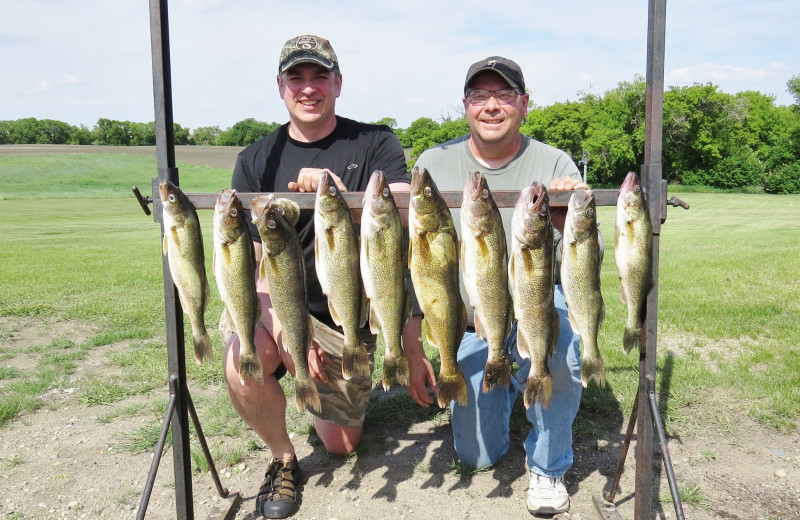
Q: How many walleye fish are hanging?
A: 10